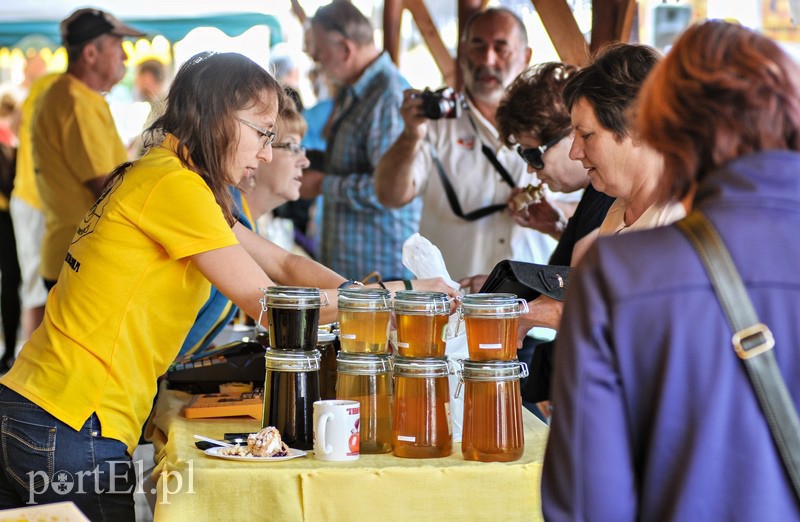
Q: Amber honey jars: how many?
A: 6